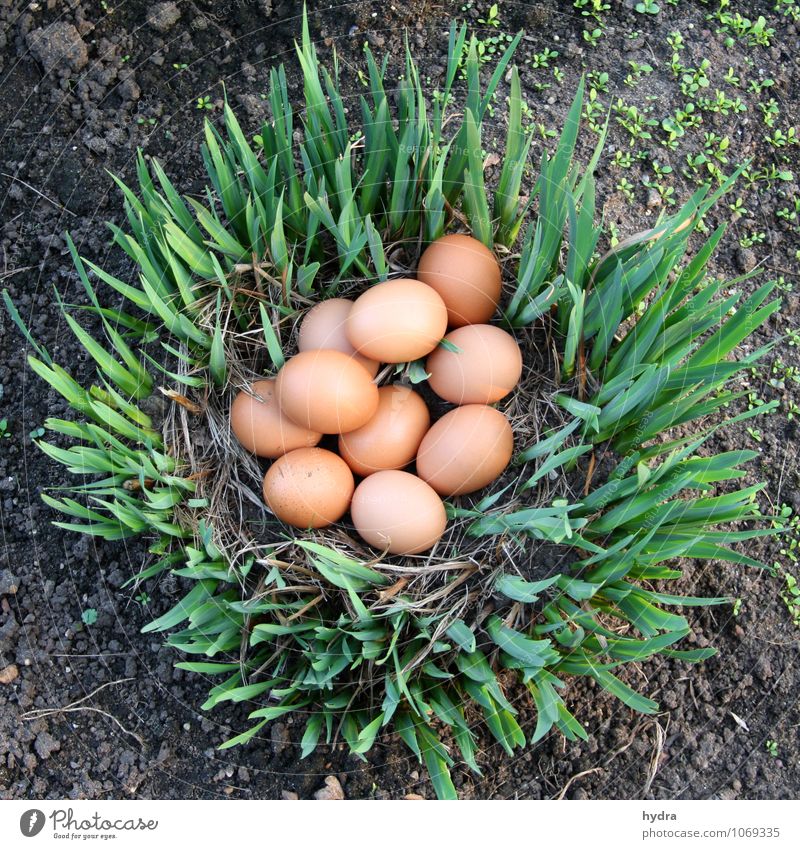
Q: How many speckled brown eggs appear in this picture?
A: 1